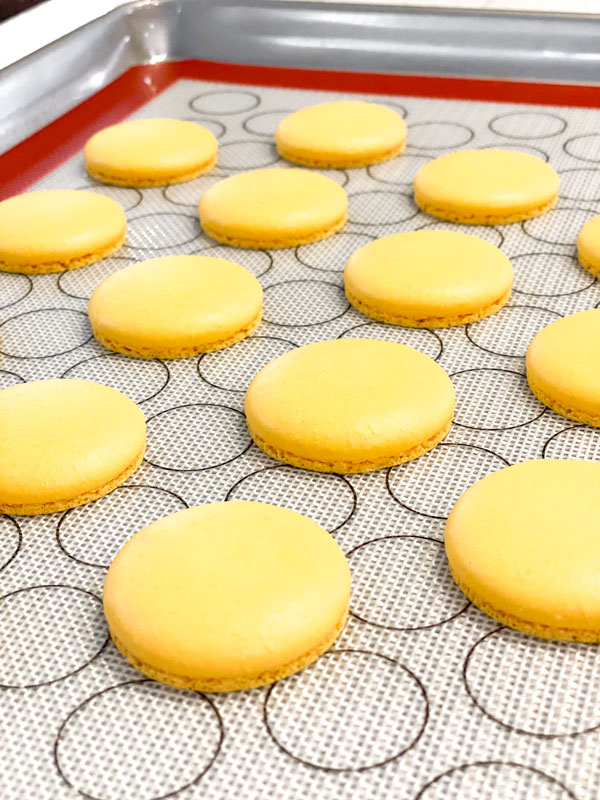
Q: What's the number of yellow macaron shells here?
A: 13